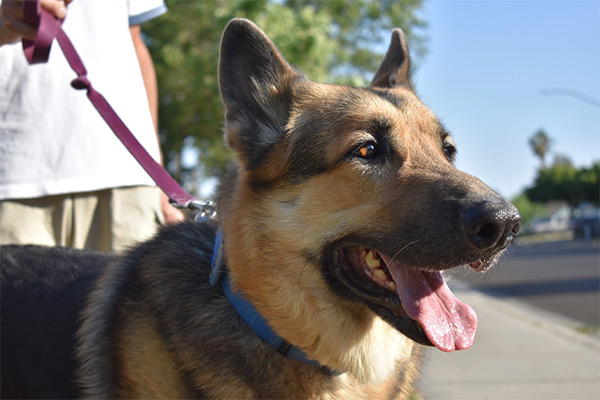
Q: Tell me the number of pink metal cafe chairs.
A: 0